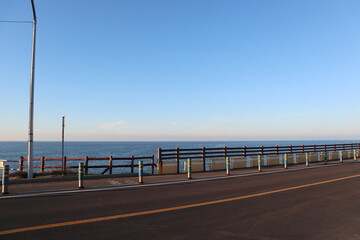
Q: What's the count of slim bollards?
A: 11